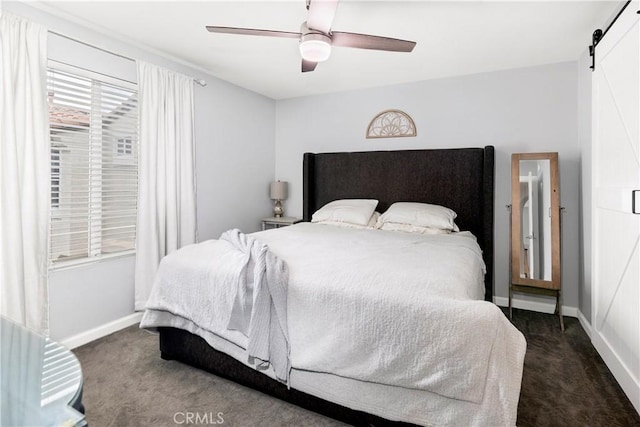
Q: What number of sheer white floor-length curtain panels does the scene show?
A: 2